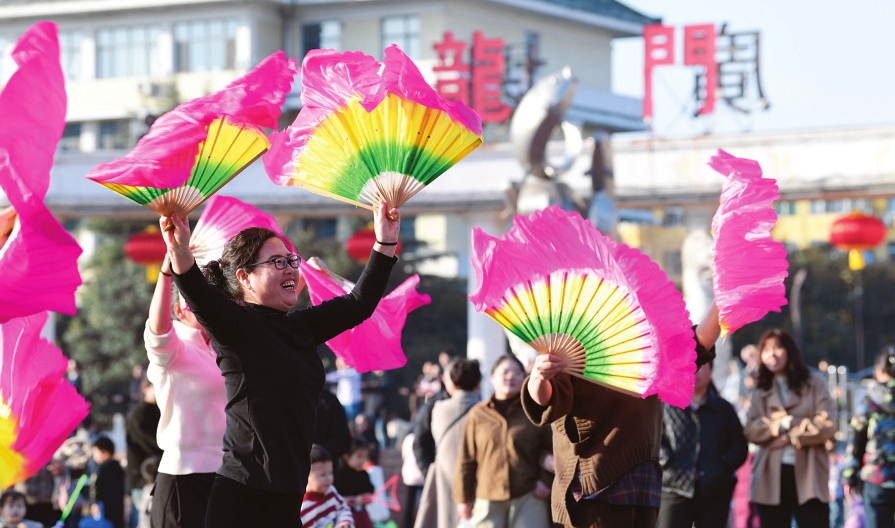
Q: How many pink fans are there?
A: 8